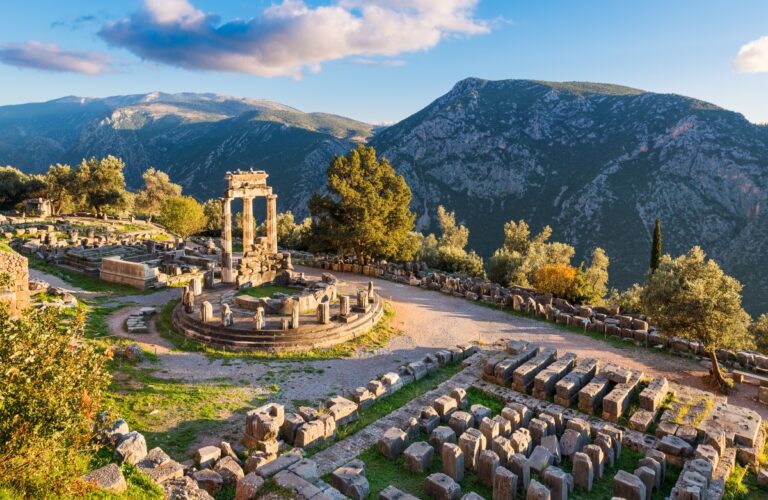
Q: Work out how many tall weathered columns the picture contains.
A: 3